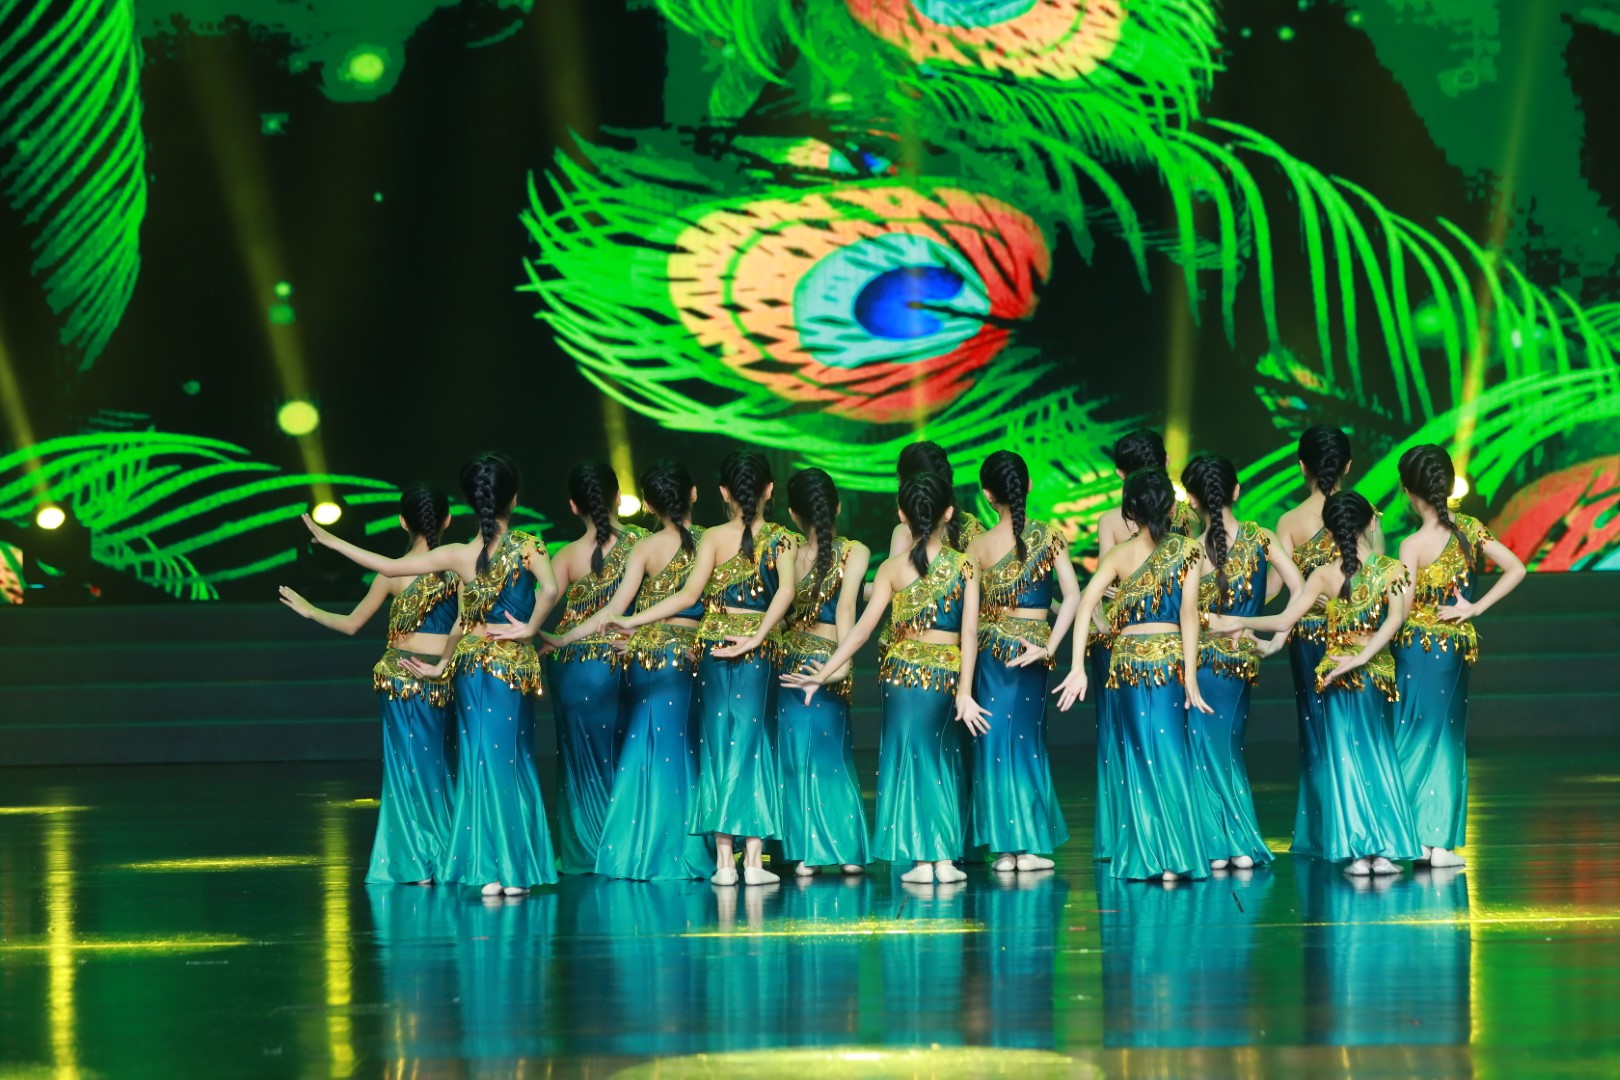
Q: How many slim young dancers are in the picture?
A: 15